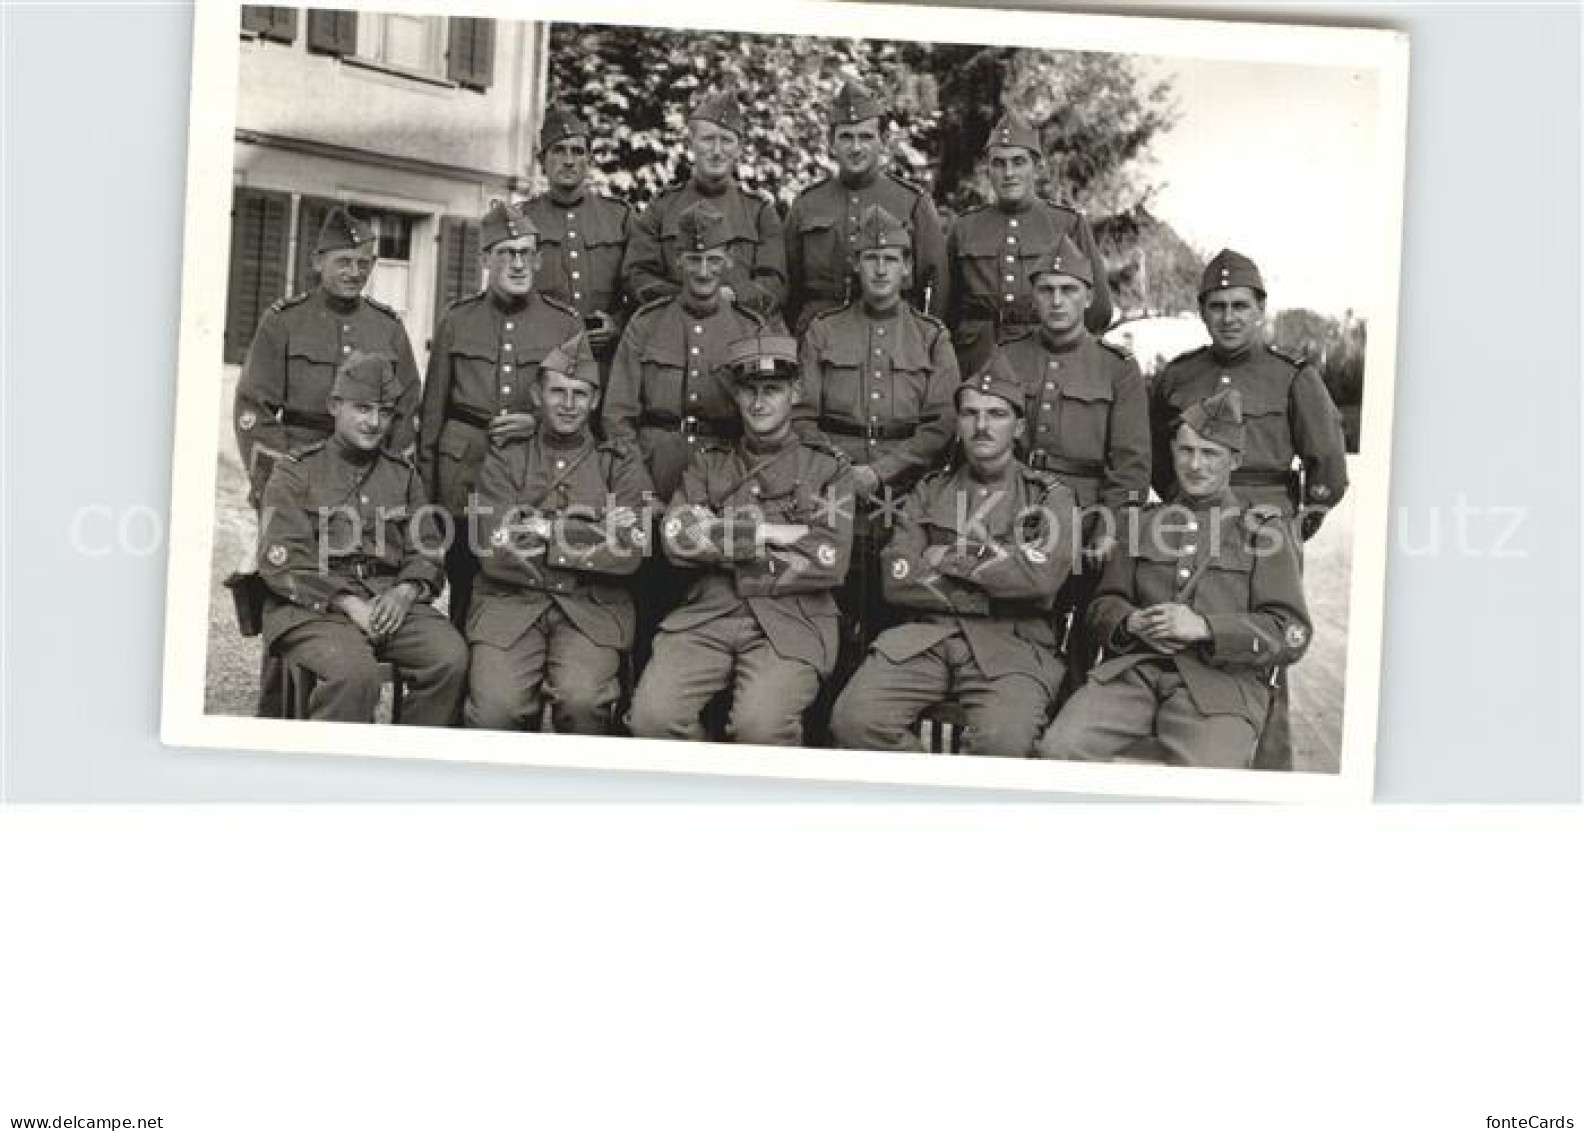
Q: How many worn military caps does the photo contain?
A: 15